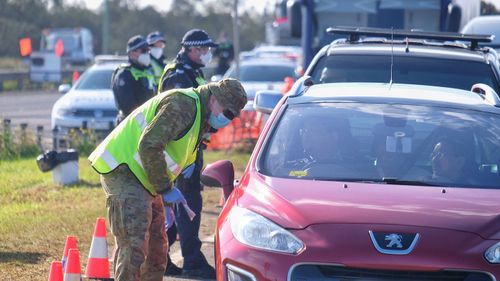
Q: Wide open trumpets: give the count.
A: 0